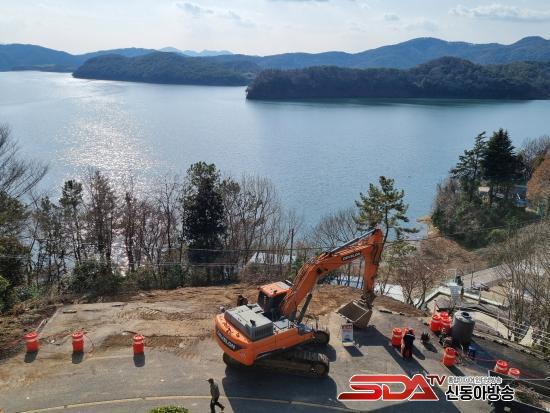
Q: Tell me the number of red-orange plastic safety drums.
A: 11